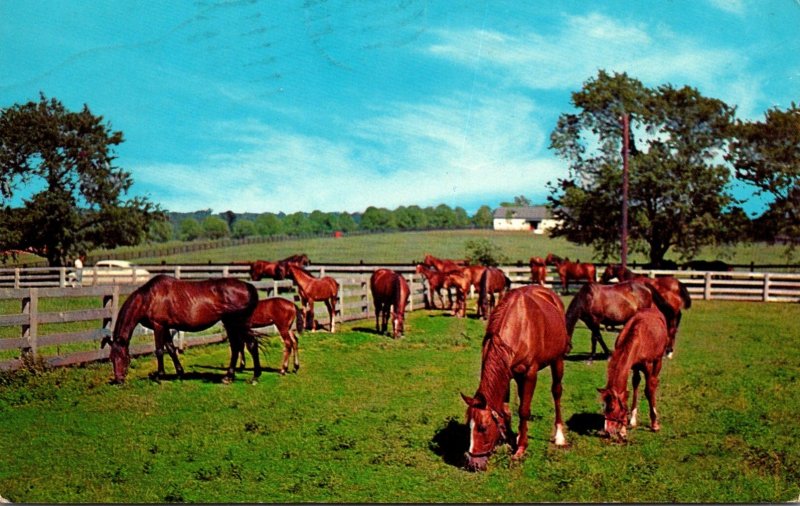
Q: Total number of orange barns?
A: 0